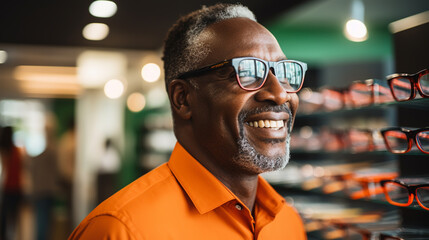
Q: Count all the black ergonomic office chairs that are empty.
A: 0